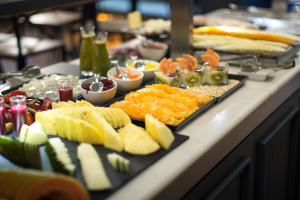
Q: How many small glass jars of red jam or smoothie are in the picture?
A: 3